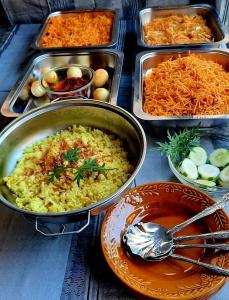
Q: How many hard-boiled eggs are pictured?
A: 5